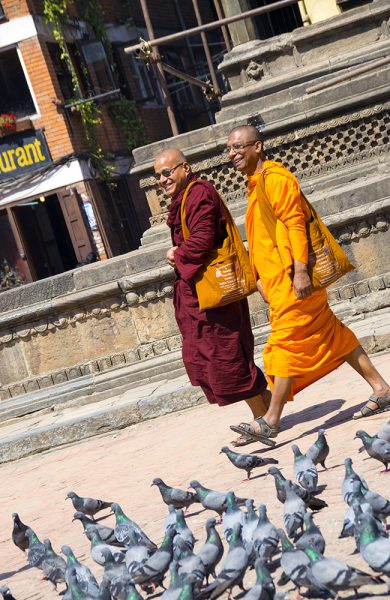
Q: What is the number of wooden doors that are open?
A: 1